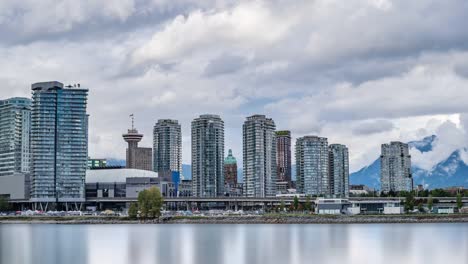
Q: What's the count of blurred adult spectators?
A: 0